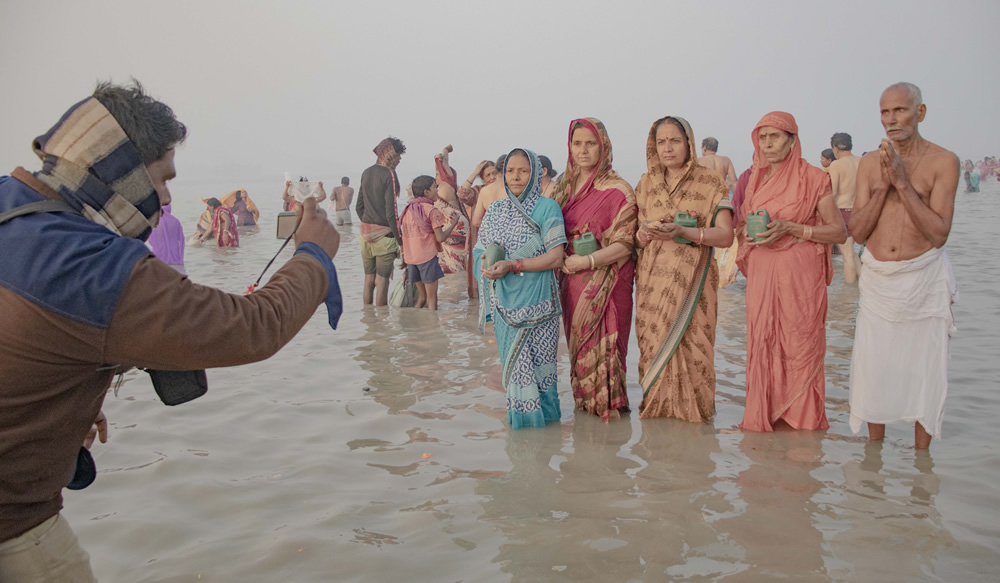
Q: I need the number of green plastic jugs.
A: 4